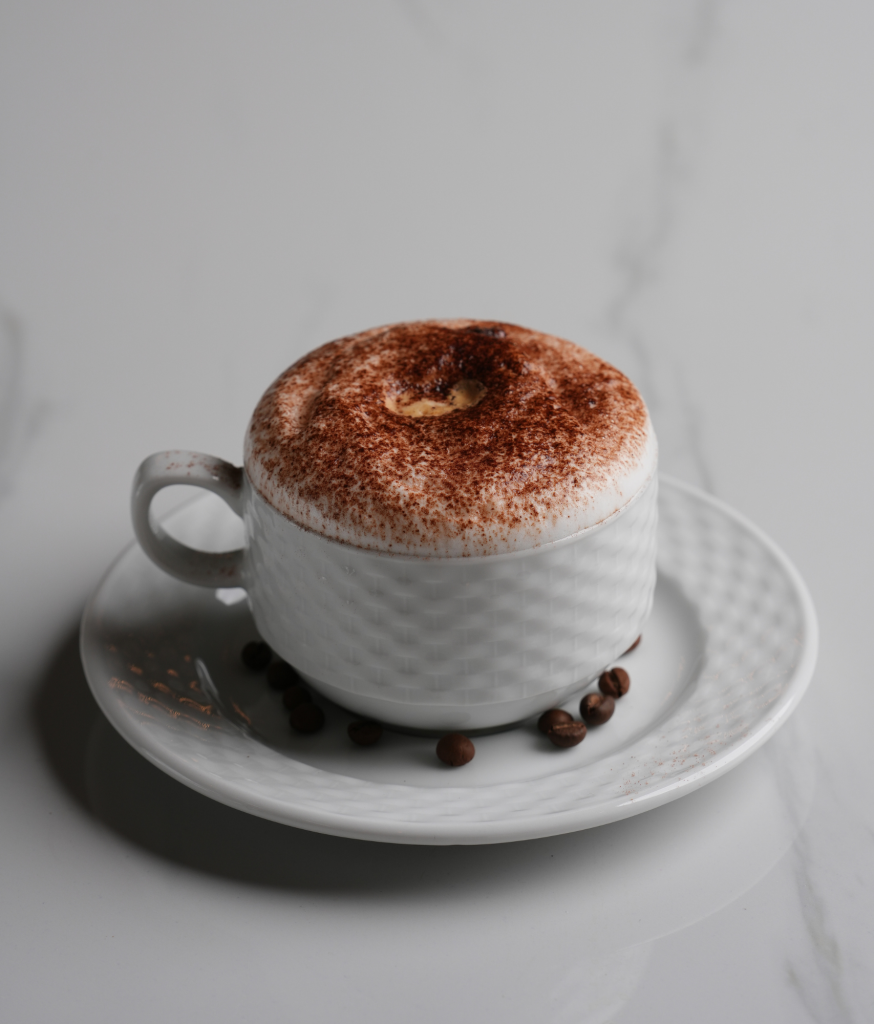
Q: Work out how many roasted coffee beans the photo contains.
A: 11